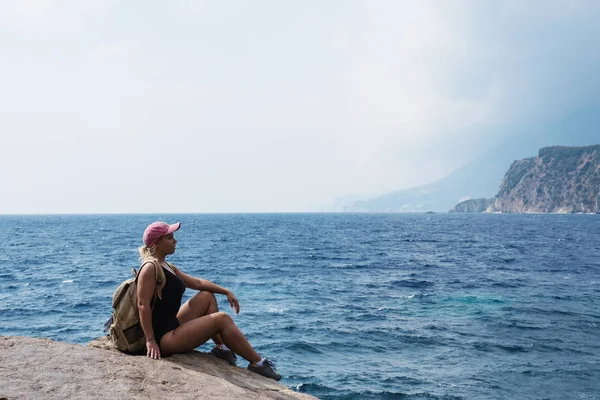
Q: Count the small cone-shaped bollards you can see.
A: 0